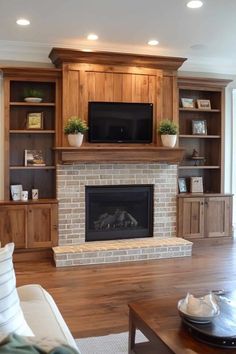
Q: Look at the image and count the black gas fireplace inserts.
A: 1